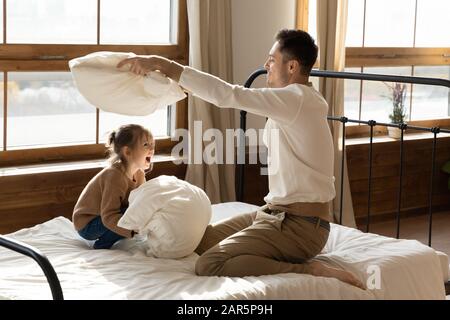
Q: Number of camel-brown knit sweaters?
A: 1